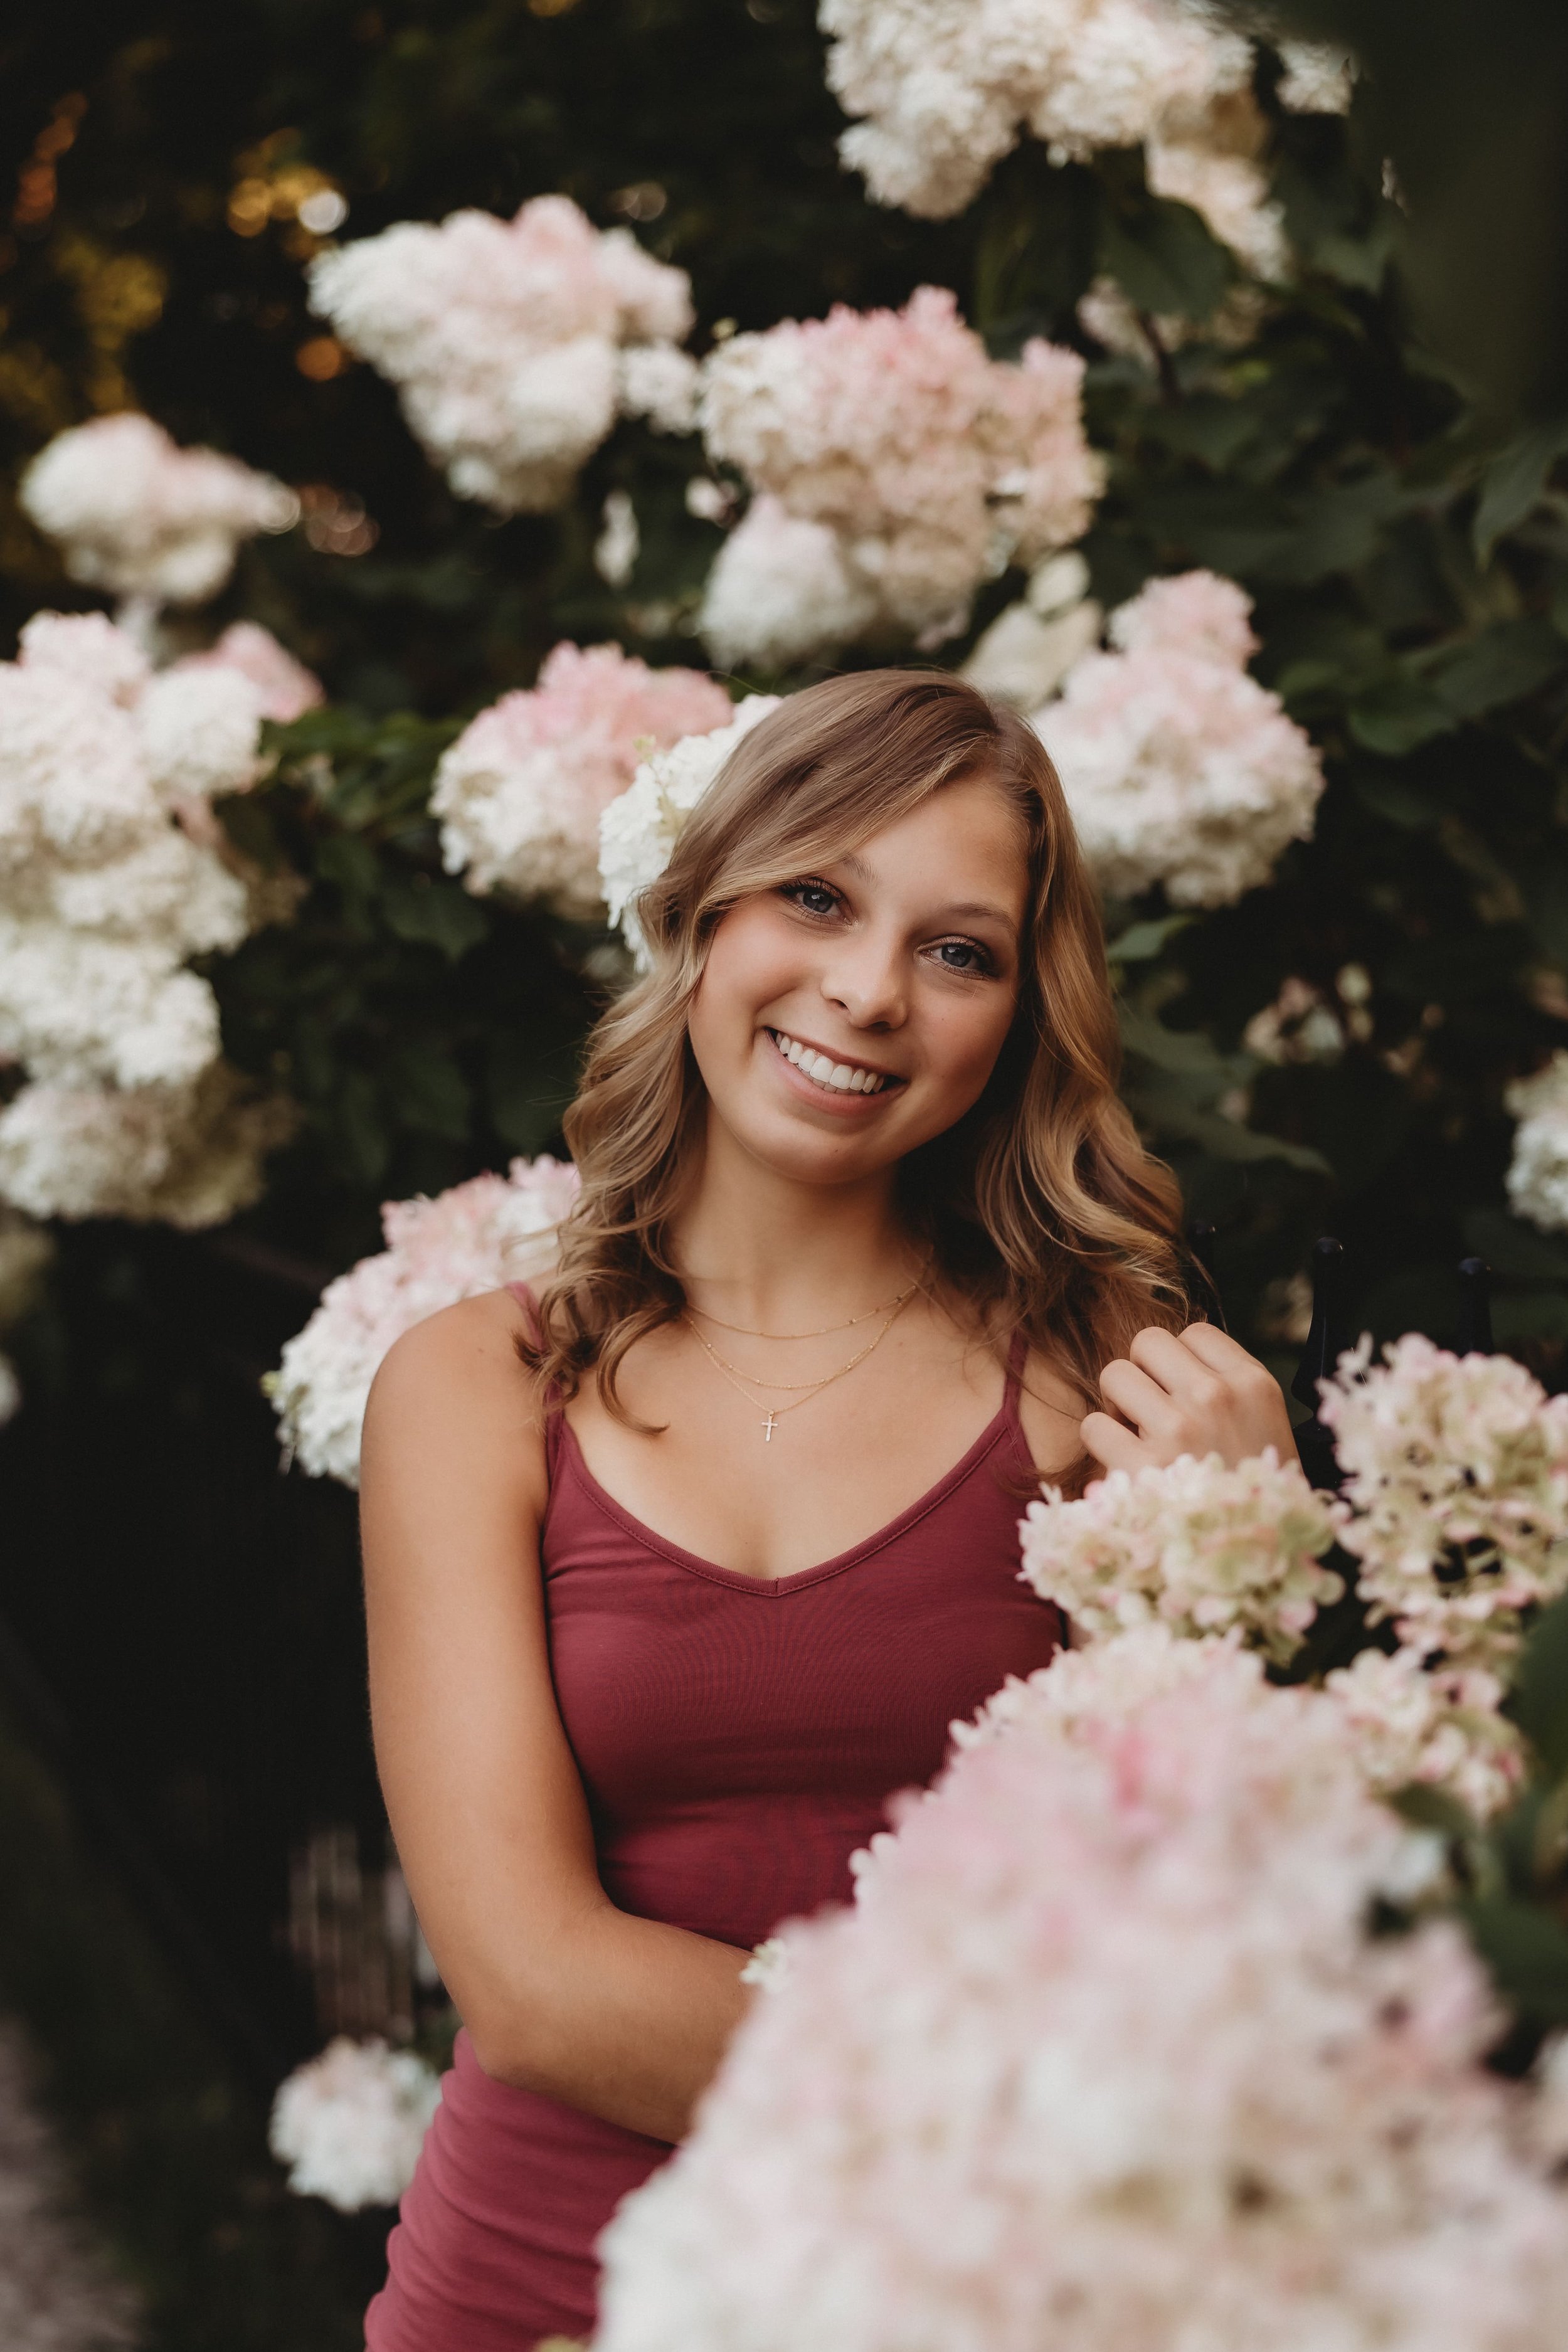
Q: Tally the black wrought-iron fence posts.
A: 3